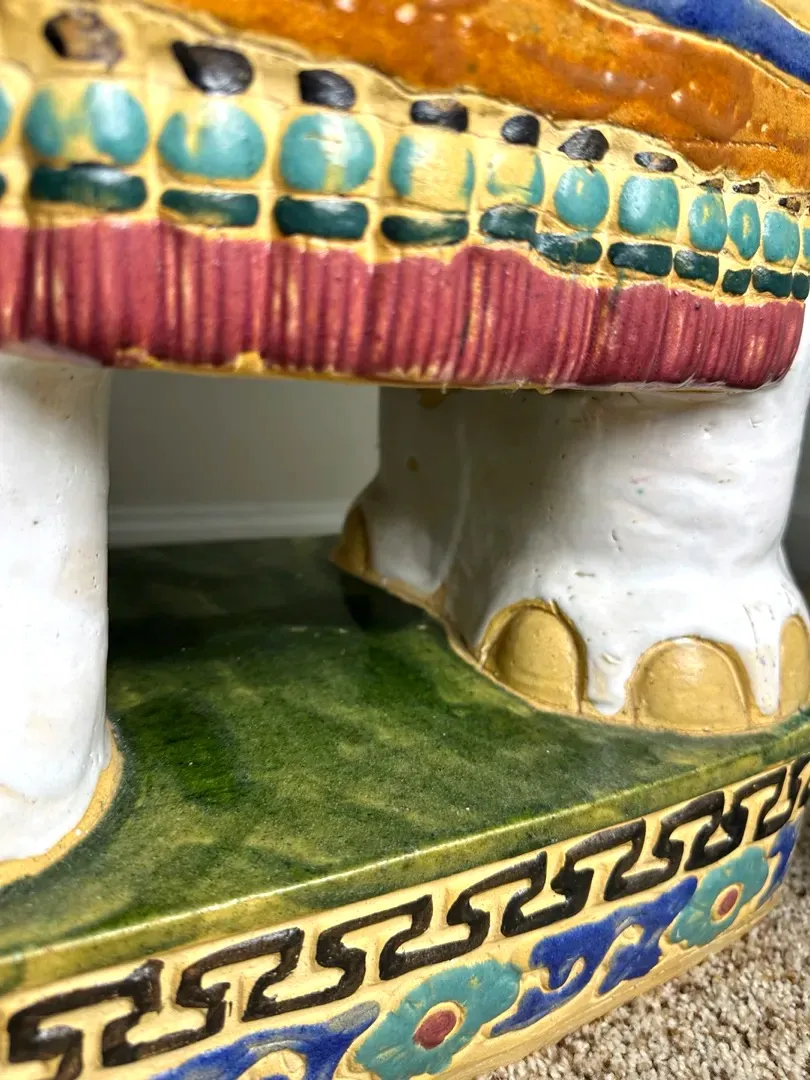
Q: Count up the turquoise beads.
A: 12